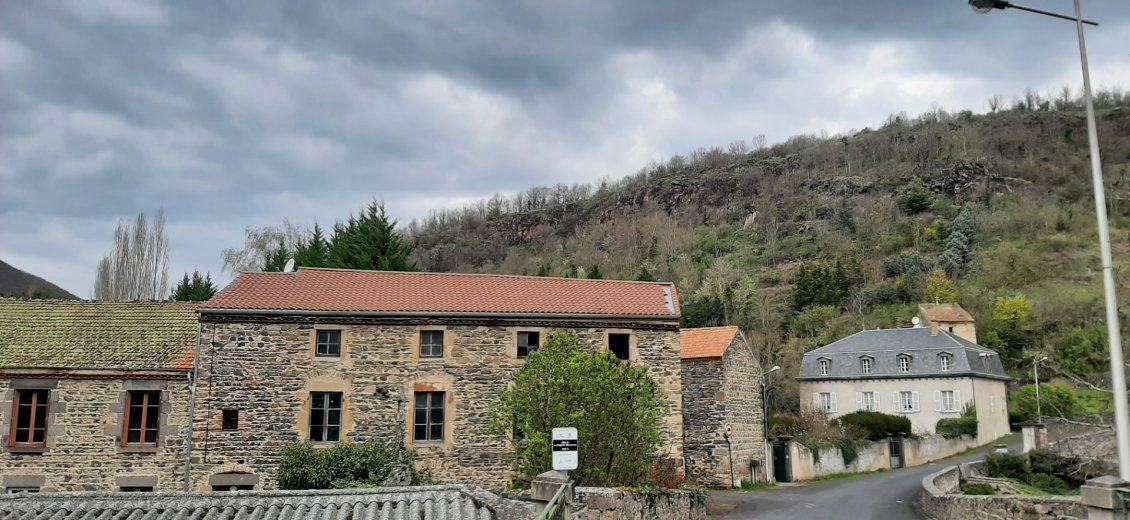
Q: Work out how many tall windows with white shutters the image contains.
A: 4